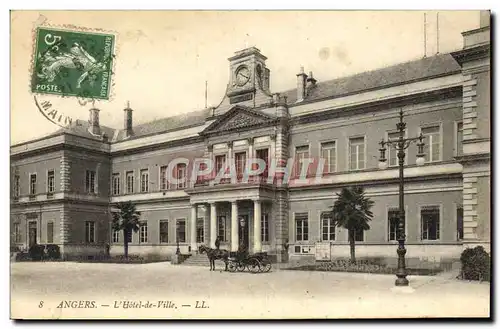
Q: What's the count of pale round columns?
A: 4